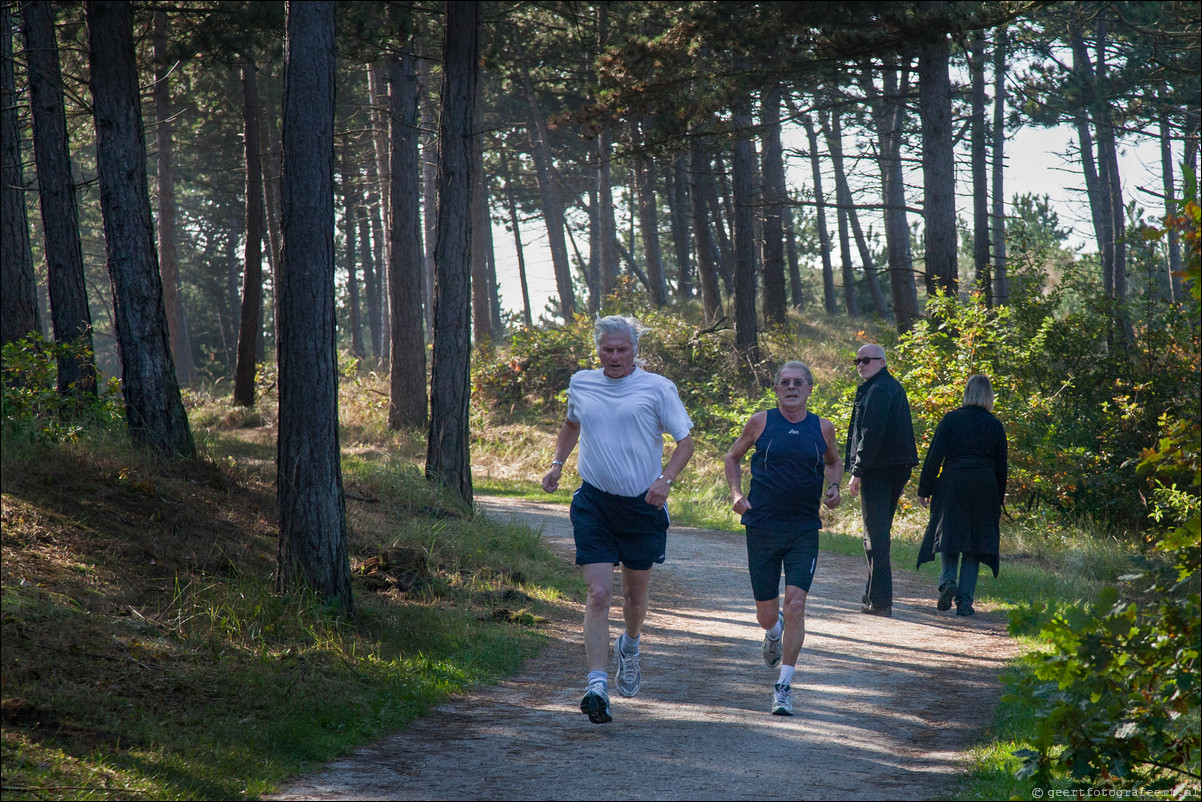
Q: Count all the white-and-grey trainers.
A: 4